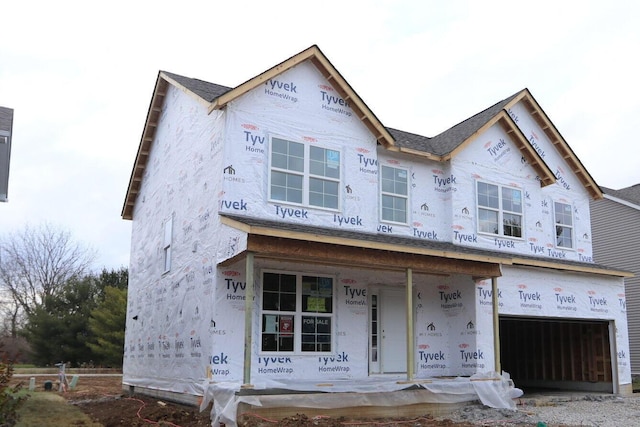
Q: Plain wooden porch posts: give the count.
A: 3